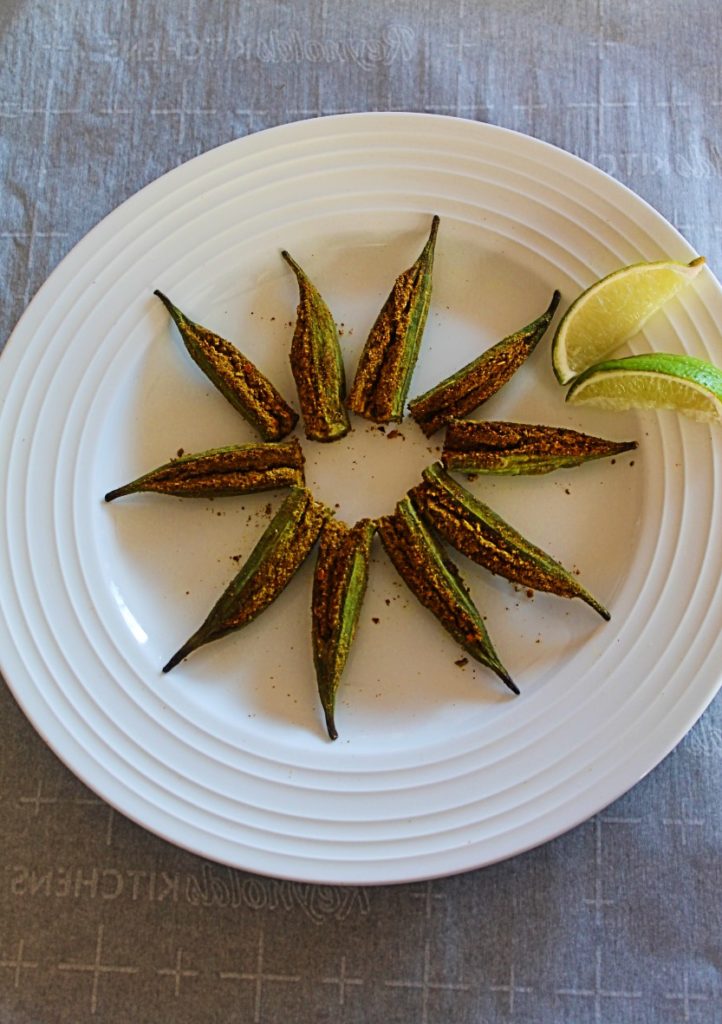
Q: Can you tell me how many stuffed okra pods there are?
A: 10